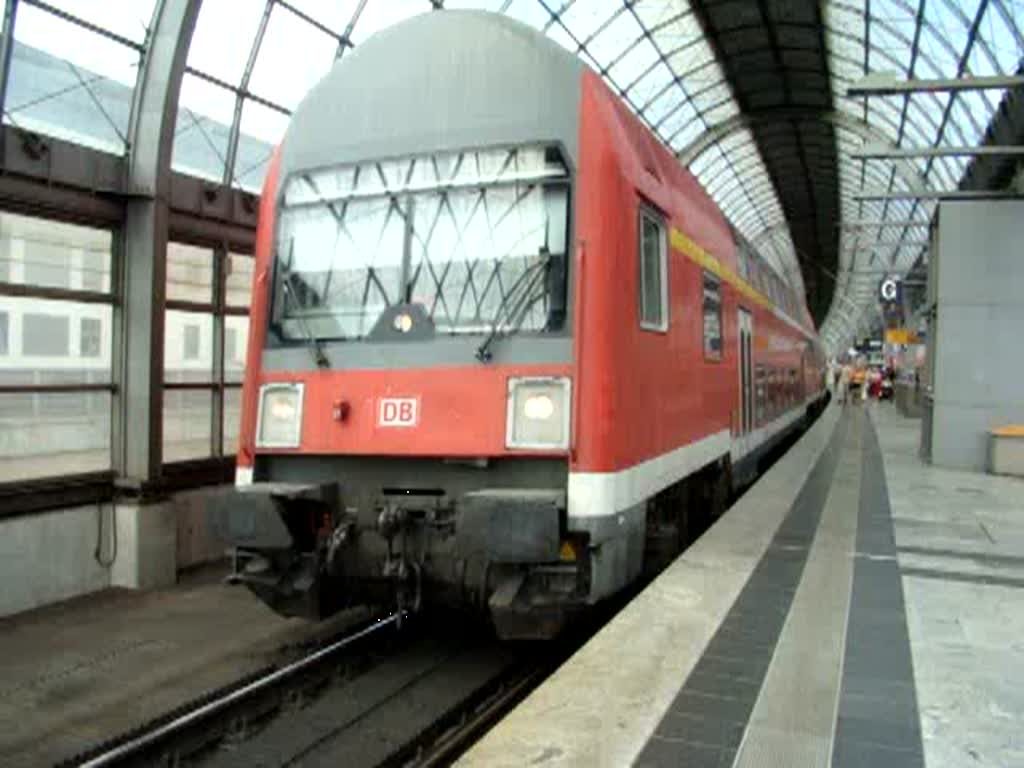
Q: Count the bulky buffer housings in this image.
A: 2